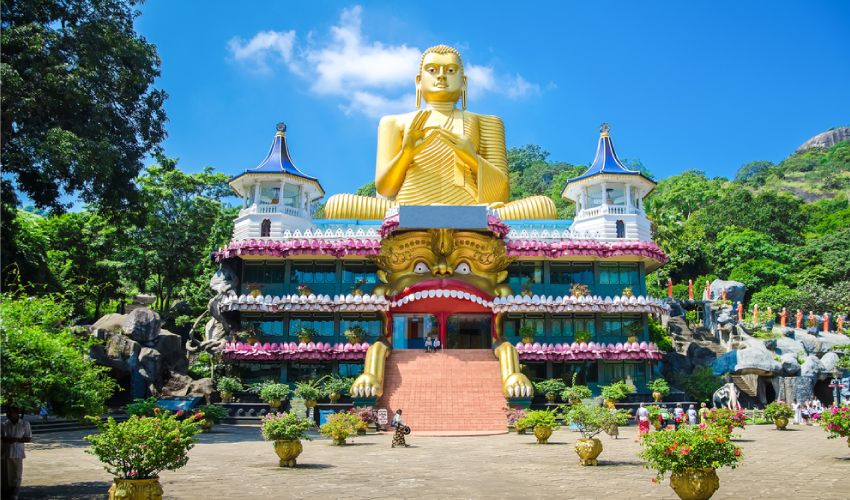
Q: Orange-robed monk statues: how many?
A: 12